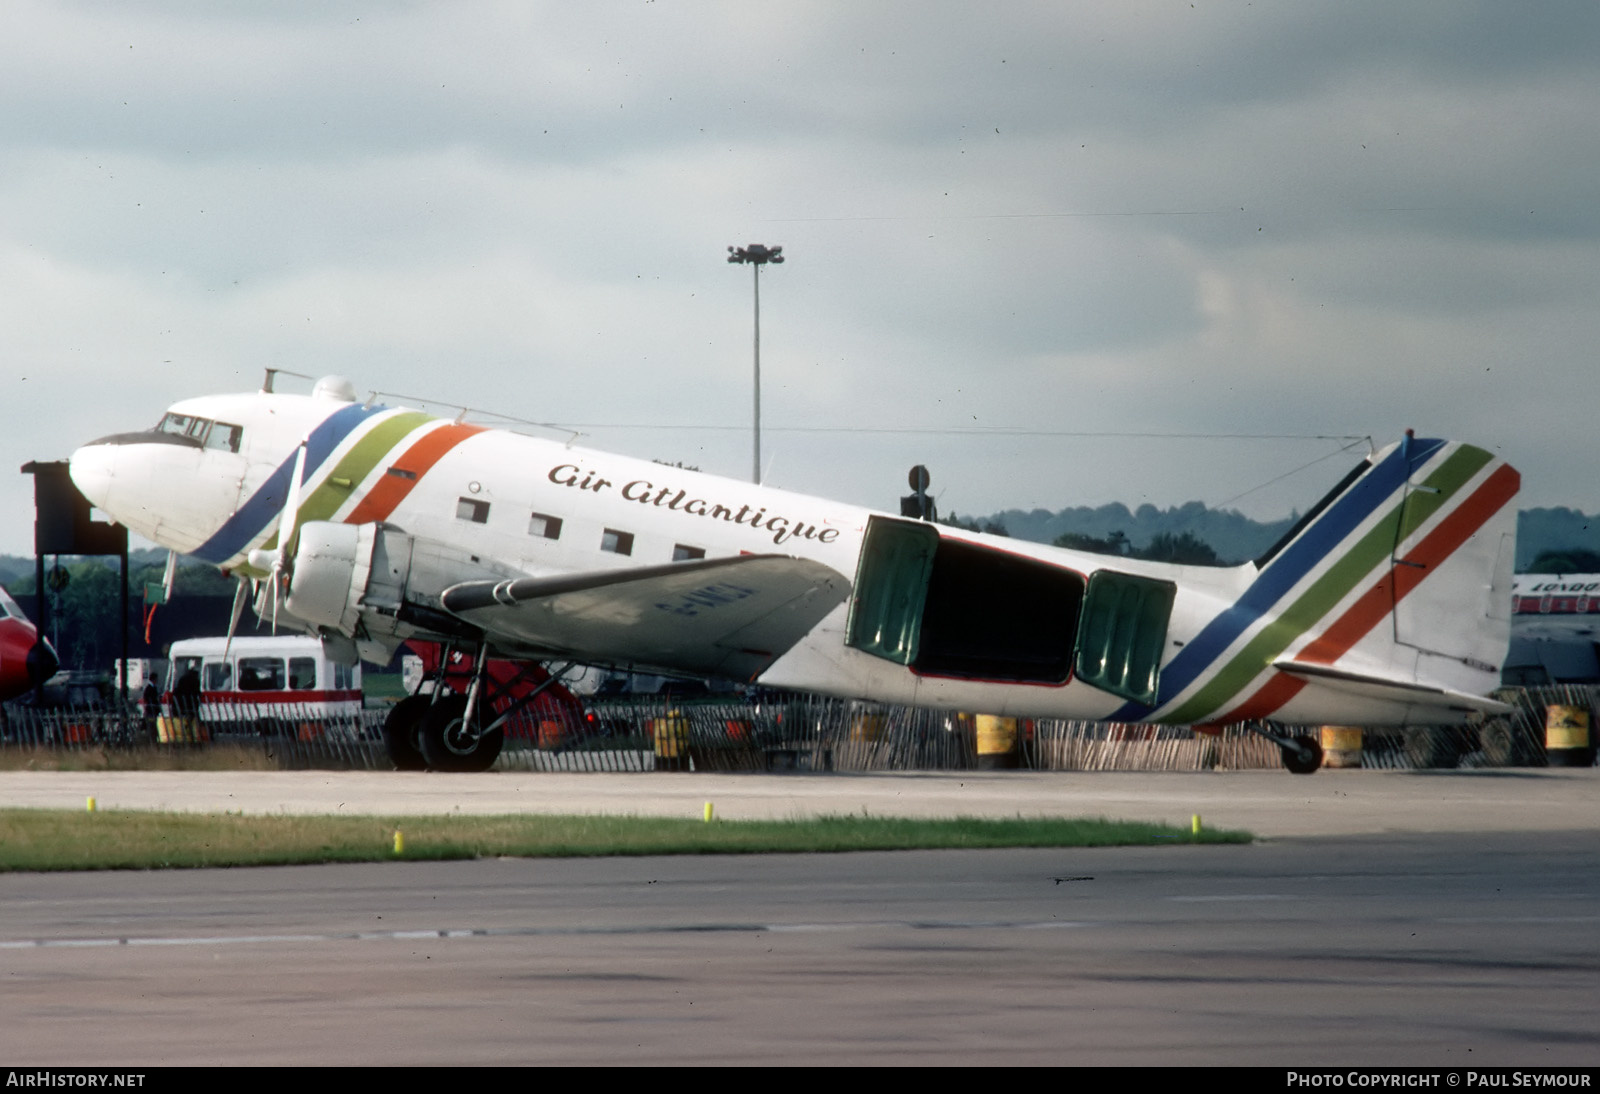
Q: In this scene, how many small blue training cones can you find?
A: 0